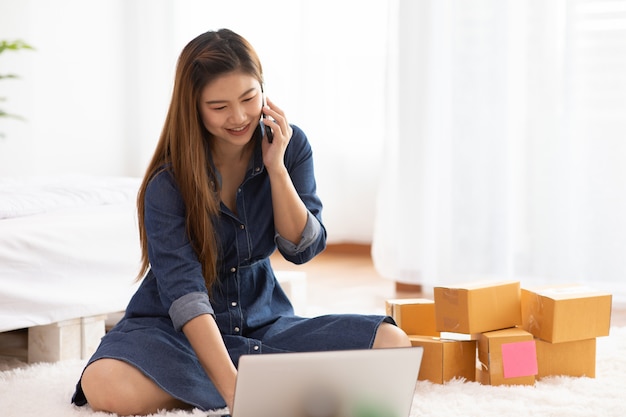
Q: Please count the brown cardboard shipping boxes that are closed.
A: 6